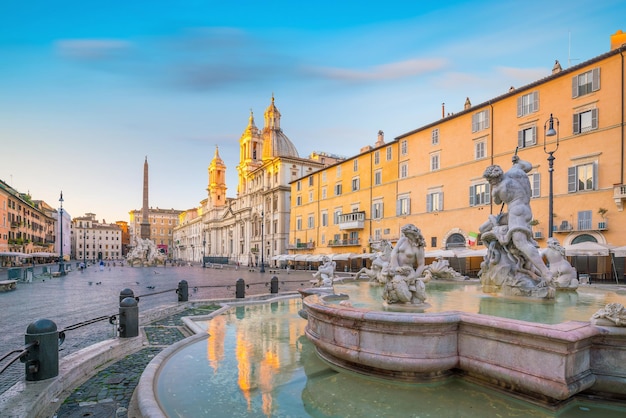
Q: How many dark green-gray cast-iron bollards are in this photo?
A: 6